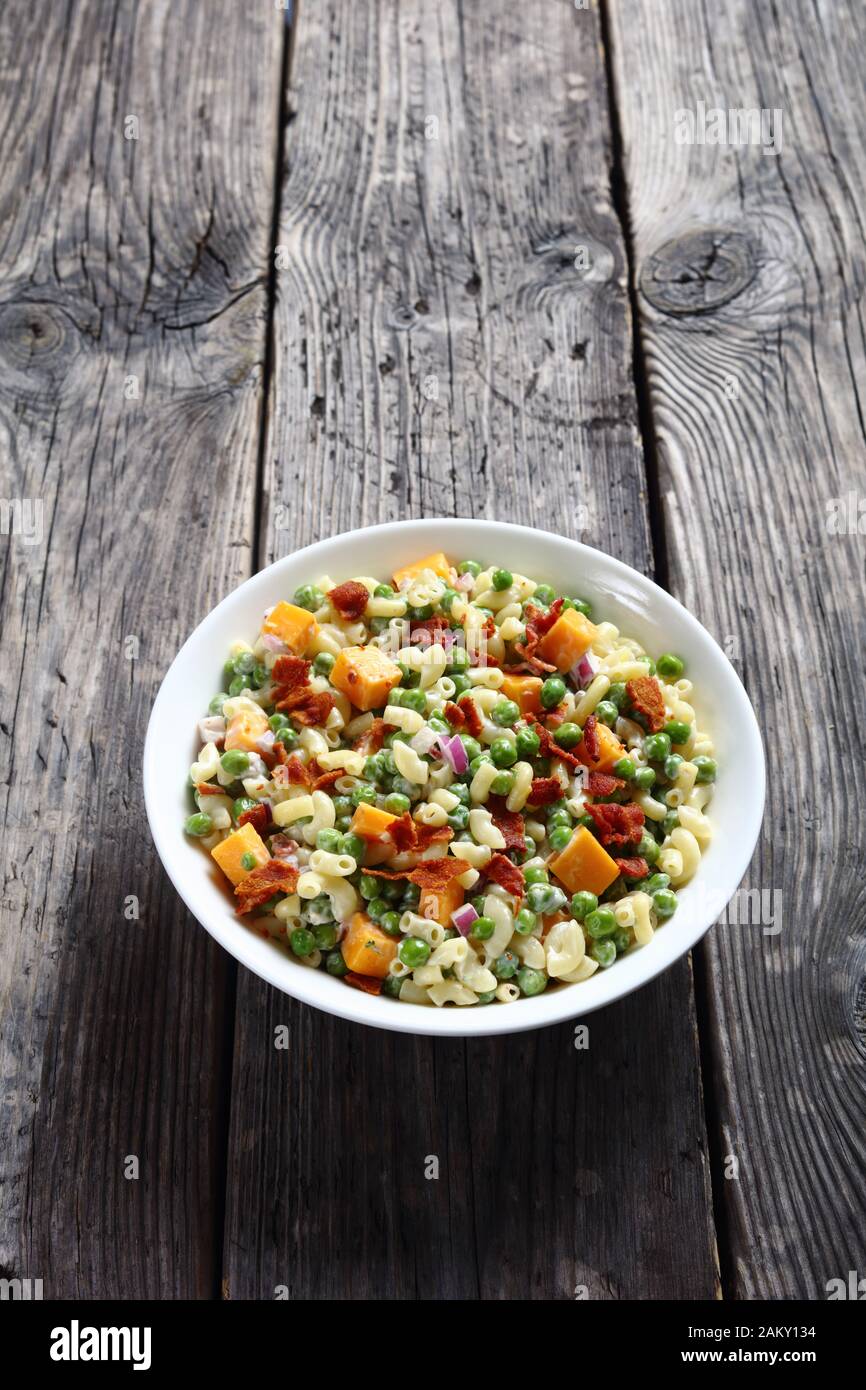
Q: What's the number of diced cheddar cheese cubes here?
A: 12